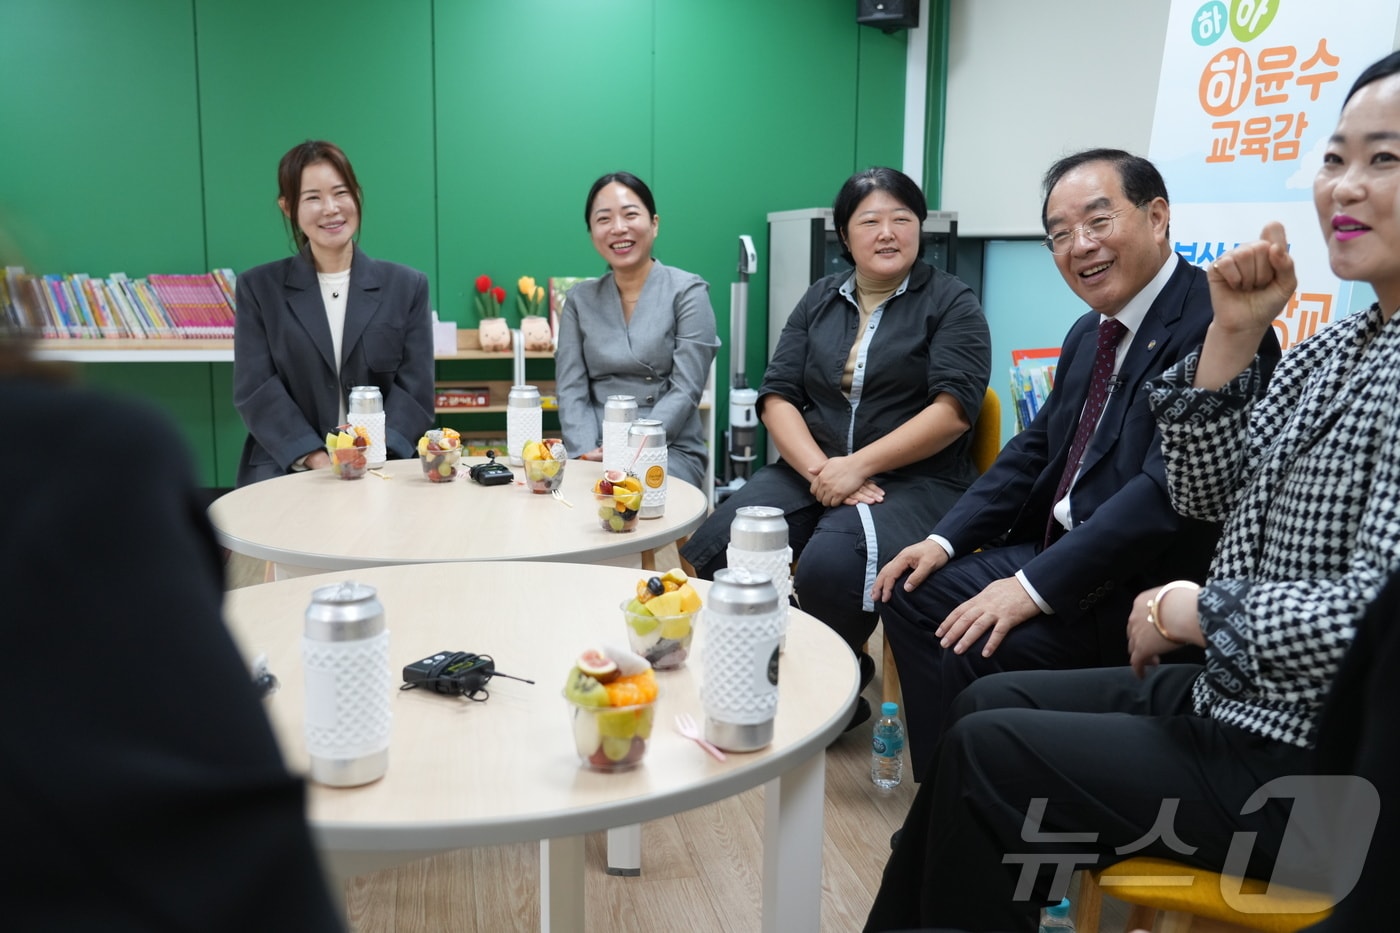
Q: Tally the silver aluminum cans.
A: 7